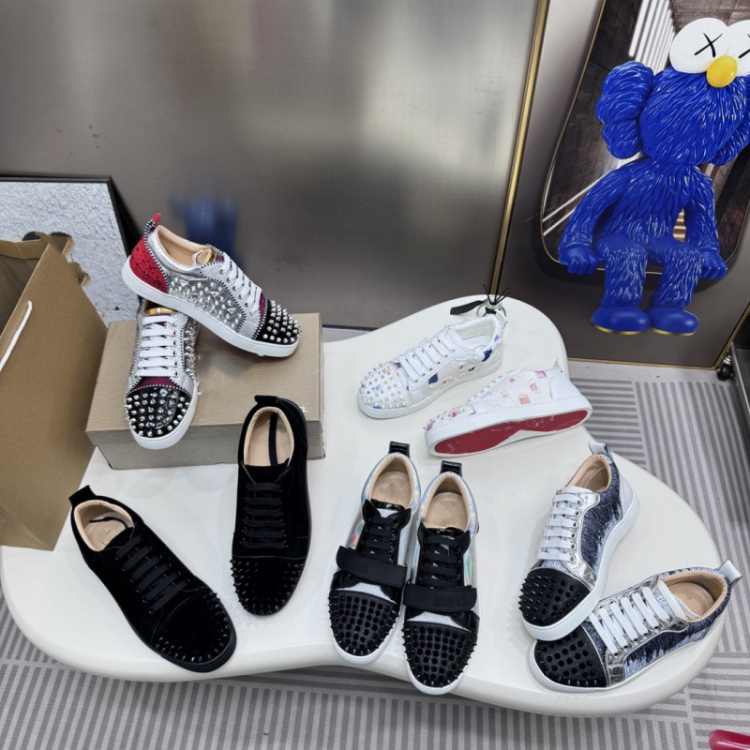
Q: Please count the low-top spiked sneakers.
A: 10